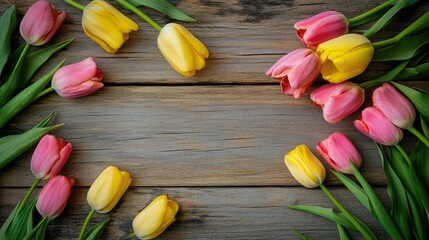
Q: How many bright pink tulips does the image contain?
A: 10